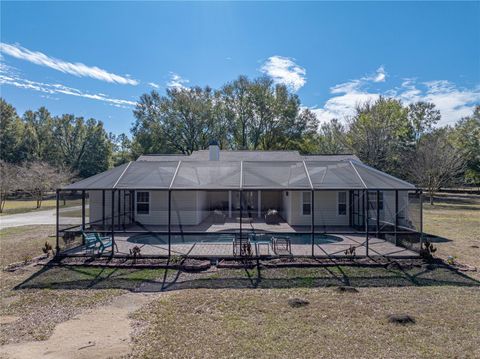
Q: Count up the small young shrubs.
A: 5